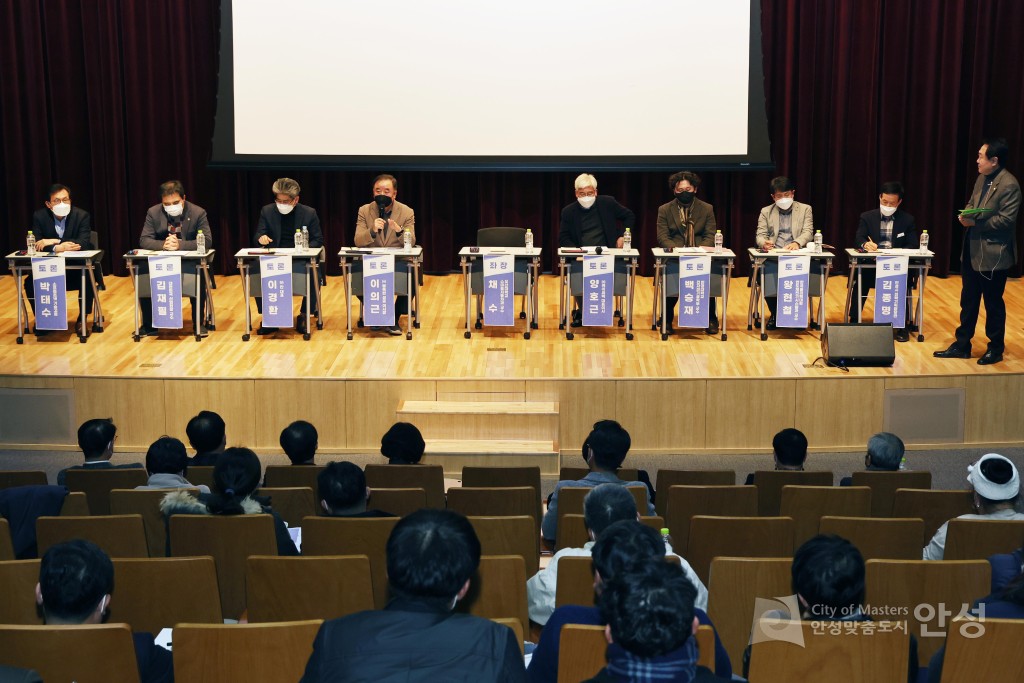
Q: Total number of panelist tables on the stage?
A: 9